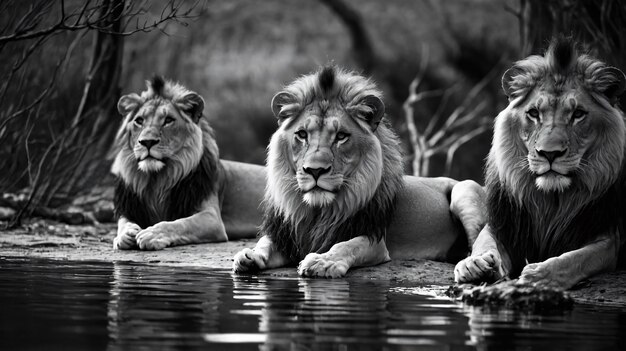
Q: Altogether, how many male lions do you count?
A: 3